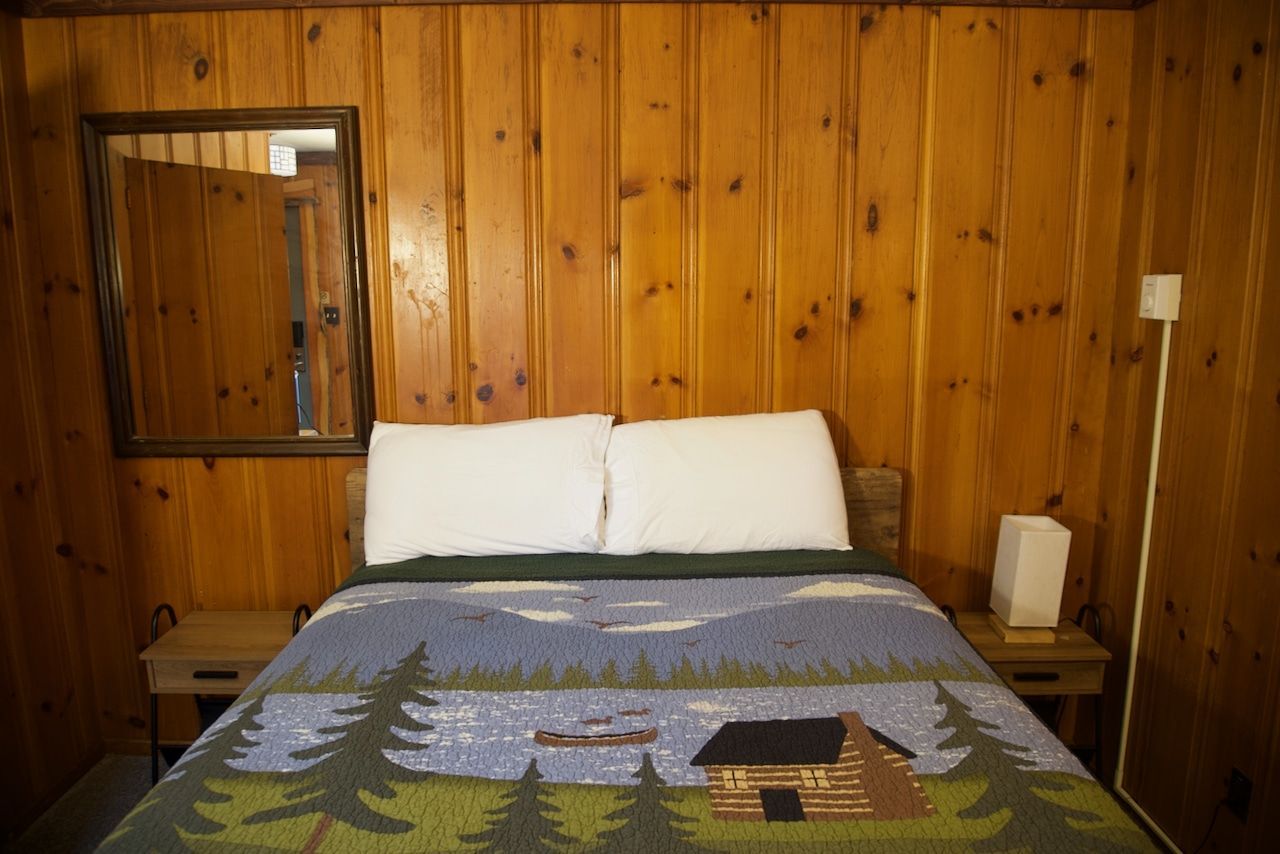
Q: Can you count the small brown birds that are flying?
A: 5